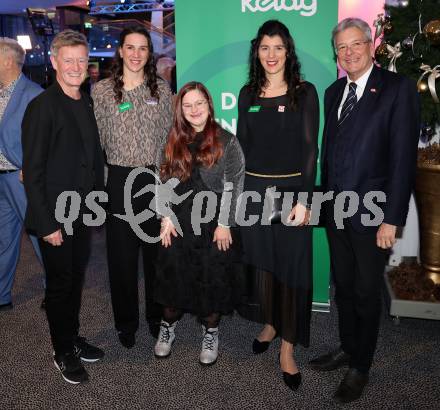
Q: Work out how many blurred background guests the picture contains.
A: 3